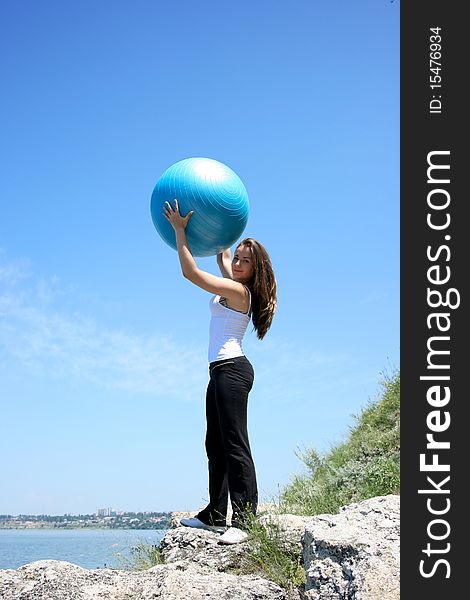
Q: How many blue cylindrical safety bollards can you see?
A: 0